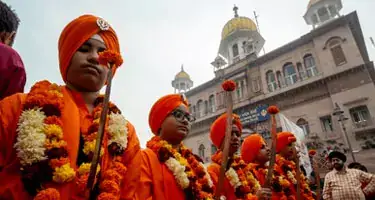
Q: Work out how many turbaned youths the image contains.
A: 5